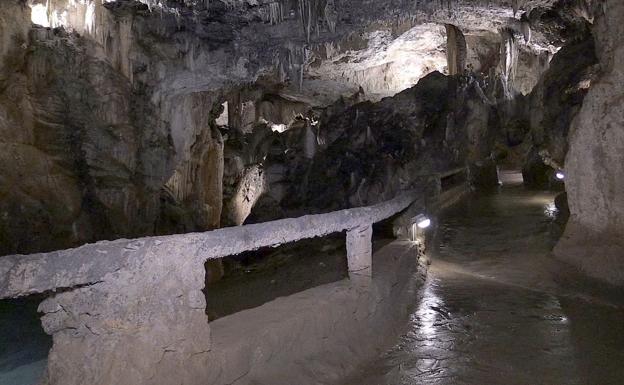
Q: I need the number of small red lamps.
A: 0